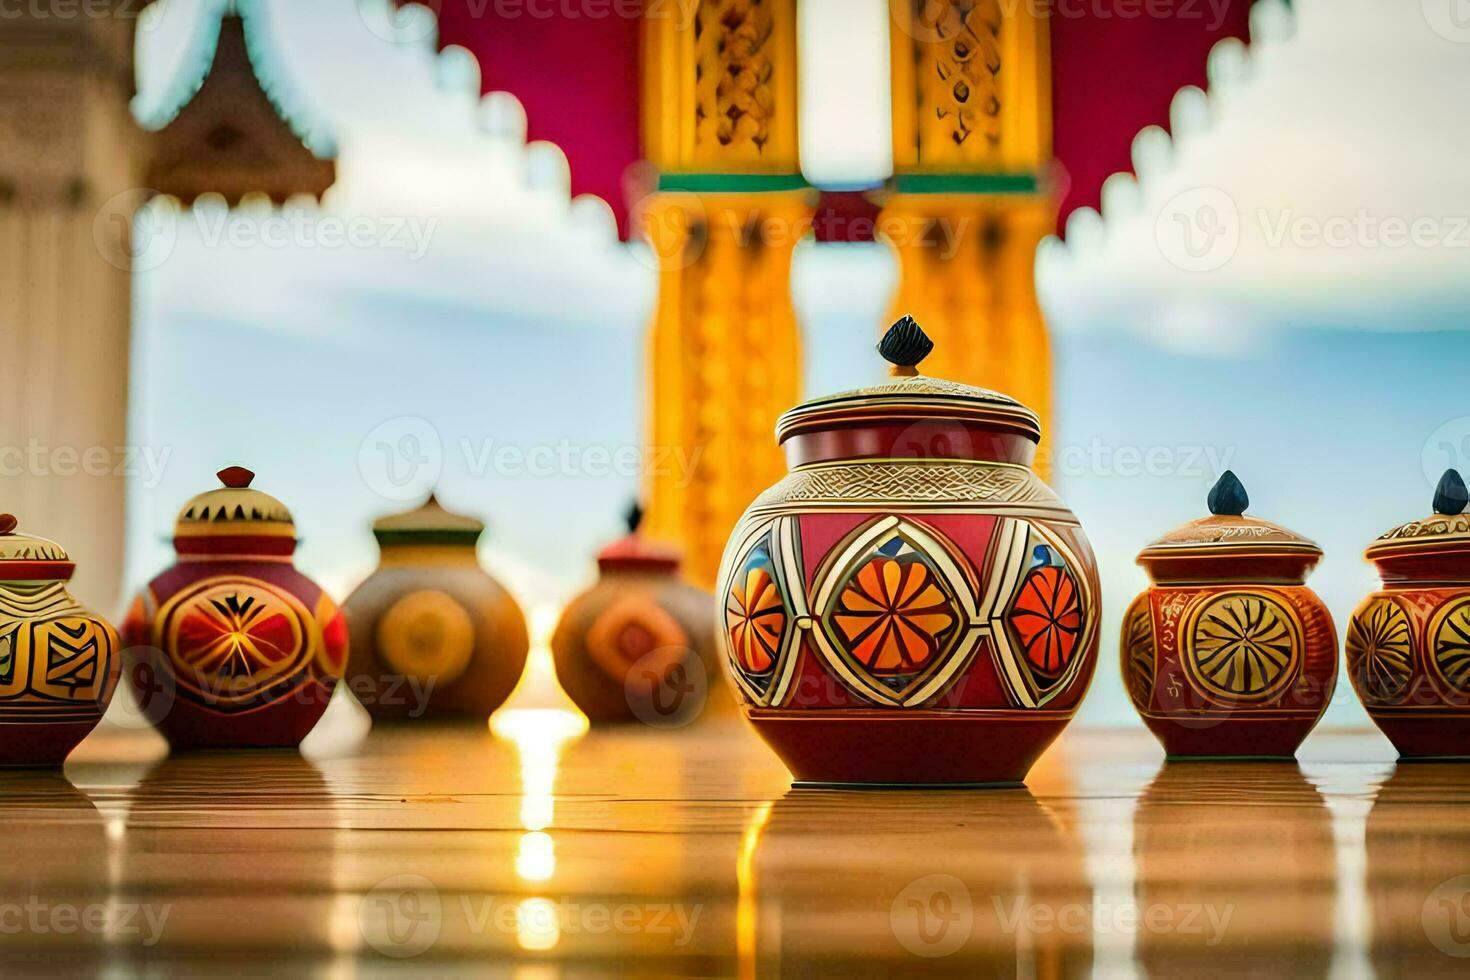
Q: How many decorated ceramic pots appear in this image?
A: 7